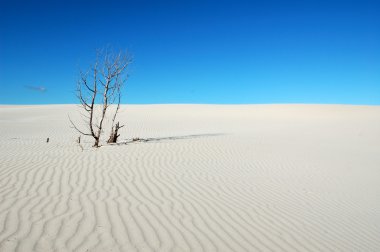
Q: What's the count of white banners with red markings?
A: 0